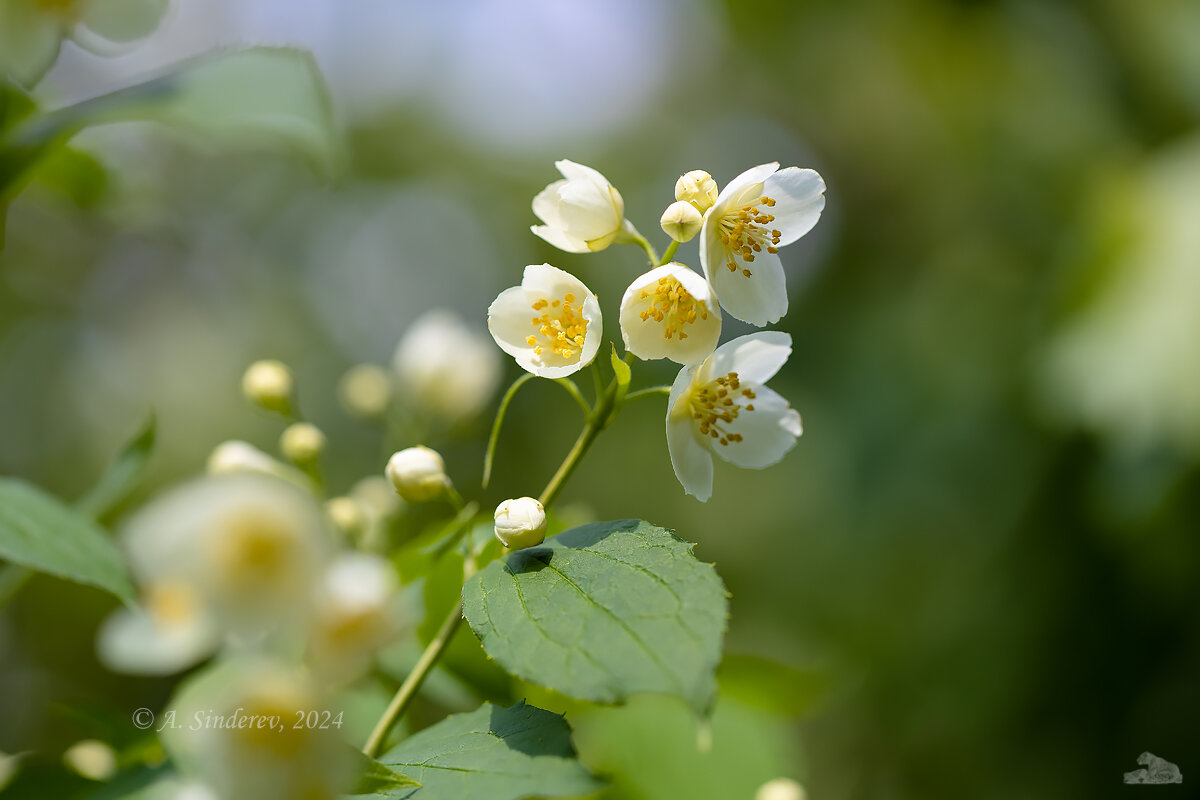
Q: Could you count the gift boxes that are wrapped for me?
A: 0